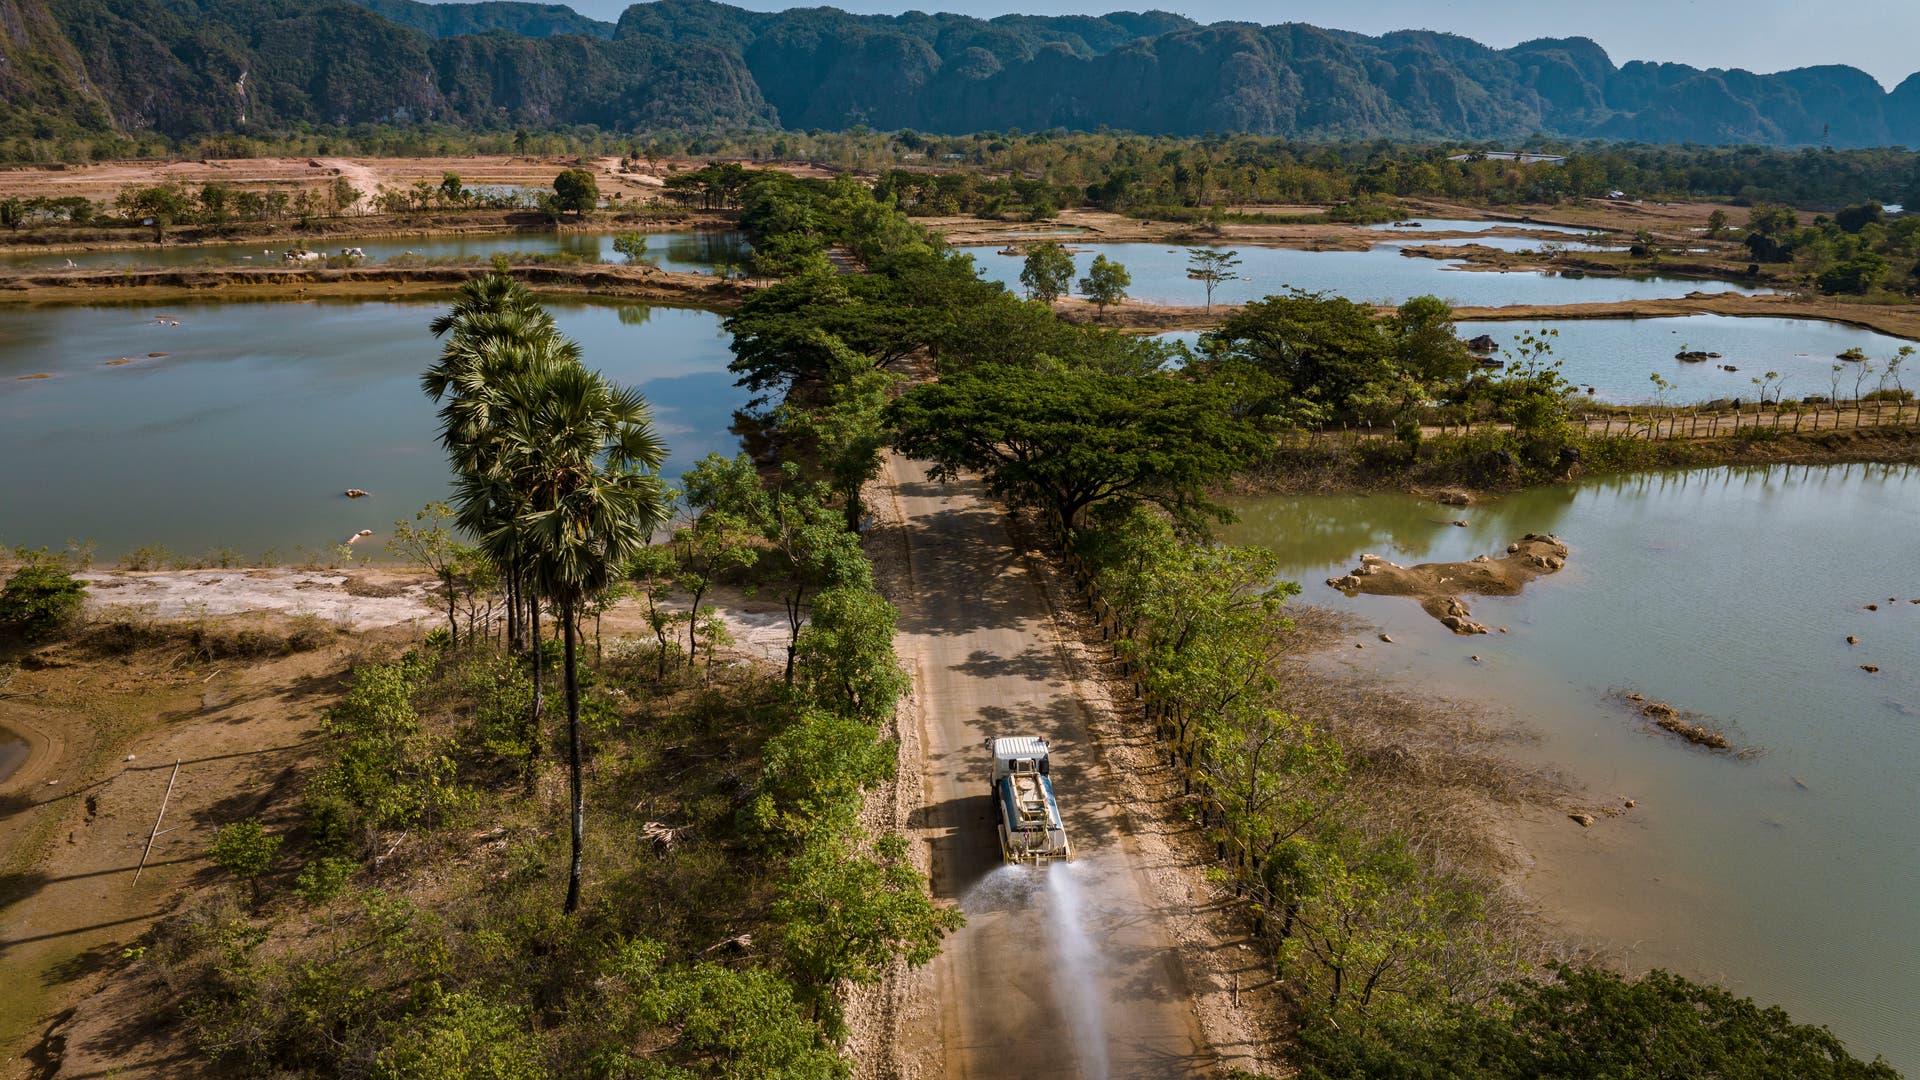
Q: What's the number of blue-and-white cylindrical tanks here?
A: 1